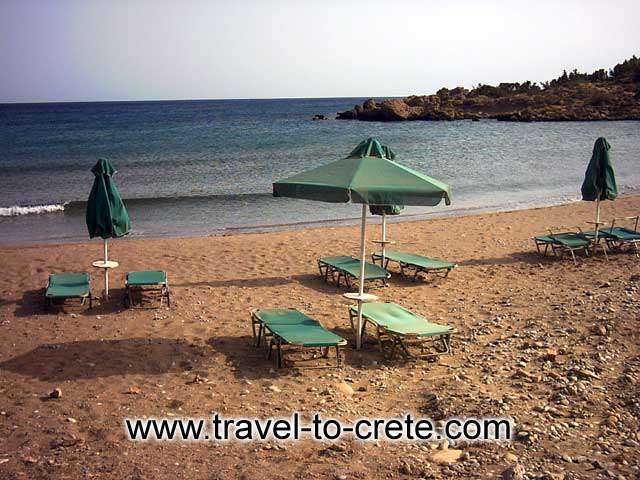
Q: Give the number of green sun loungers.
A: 8